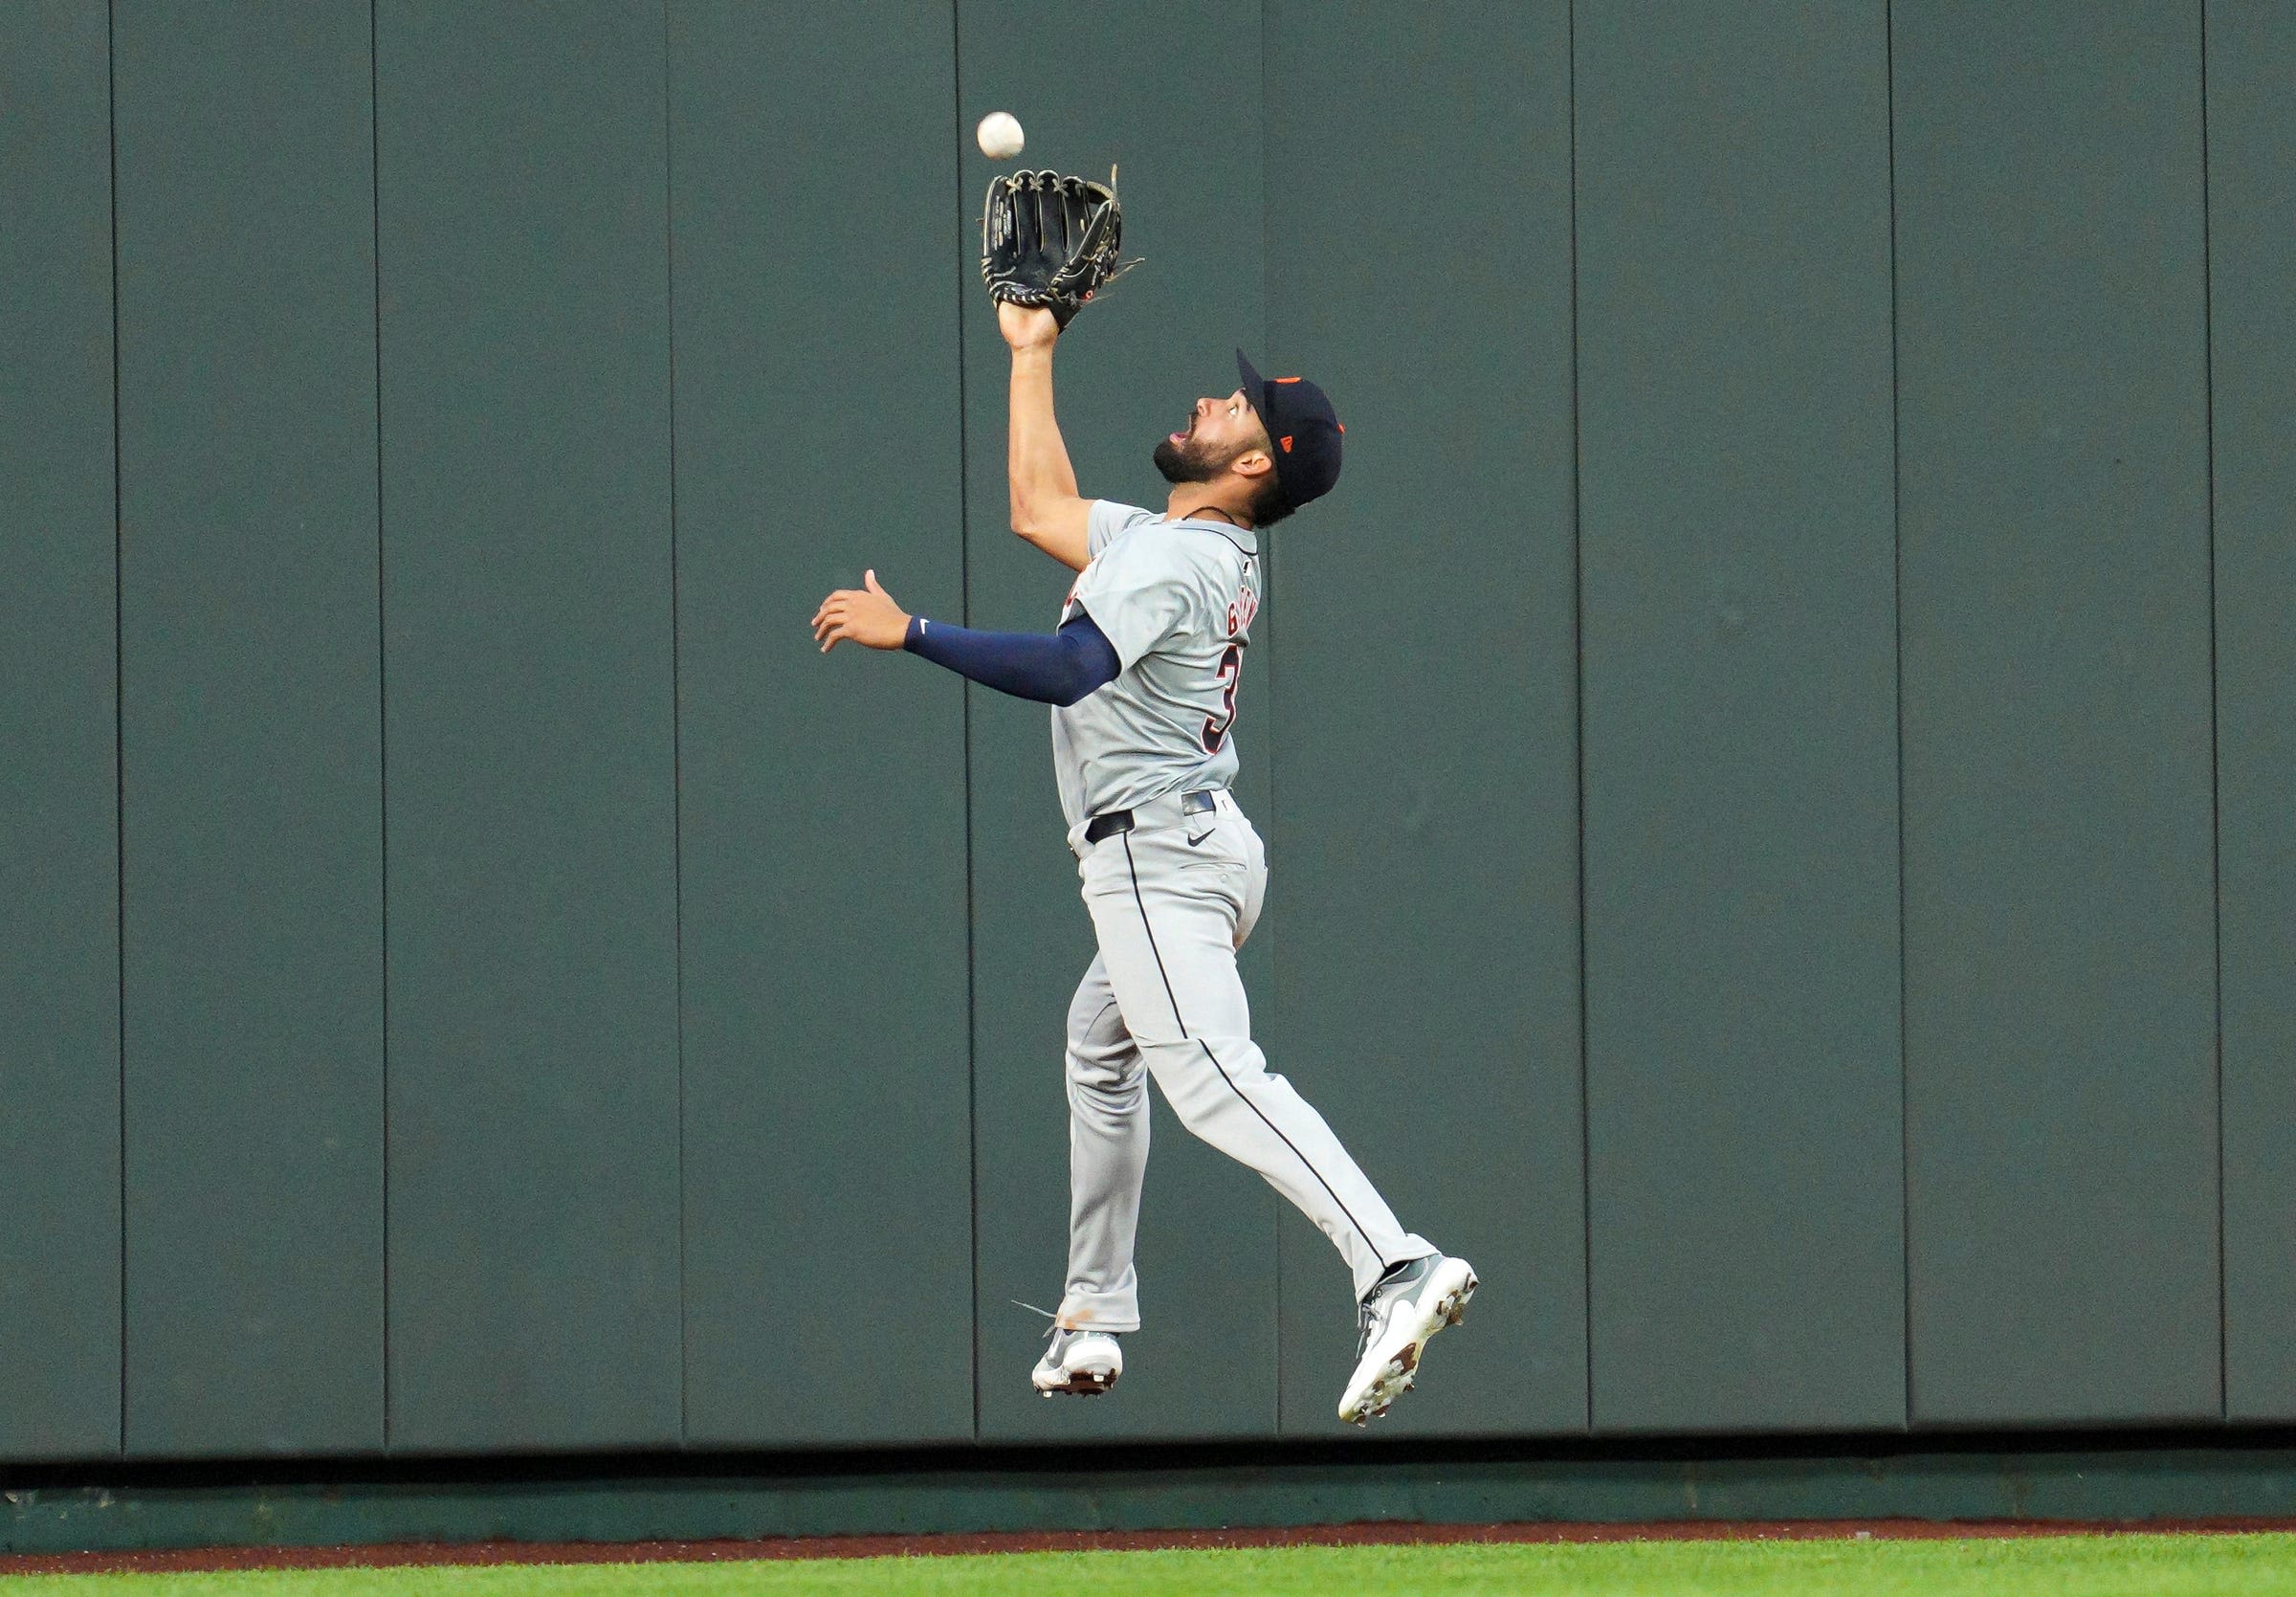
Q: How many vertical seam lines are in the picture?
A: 8